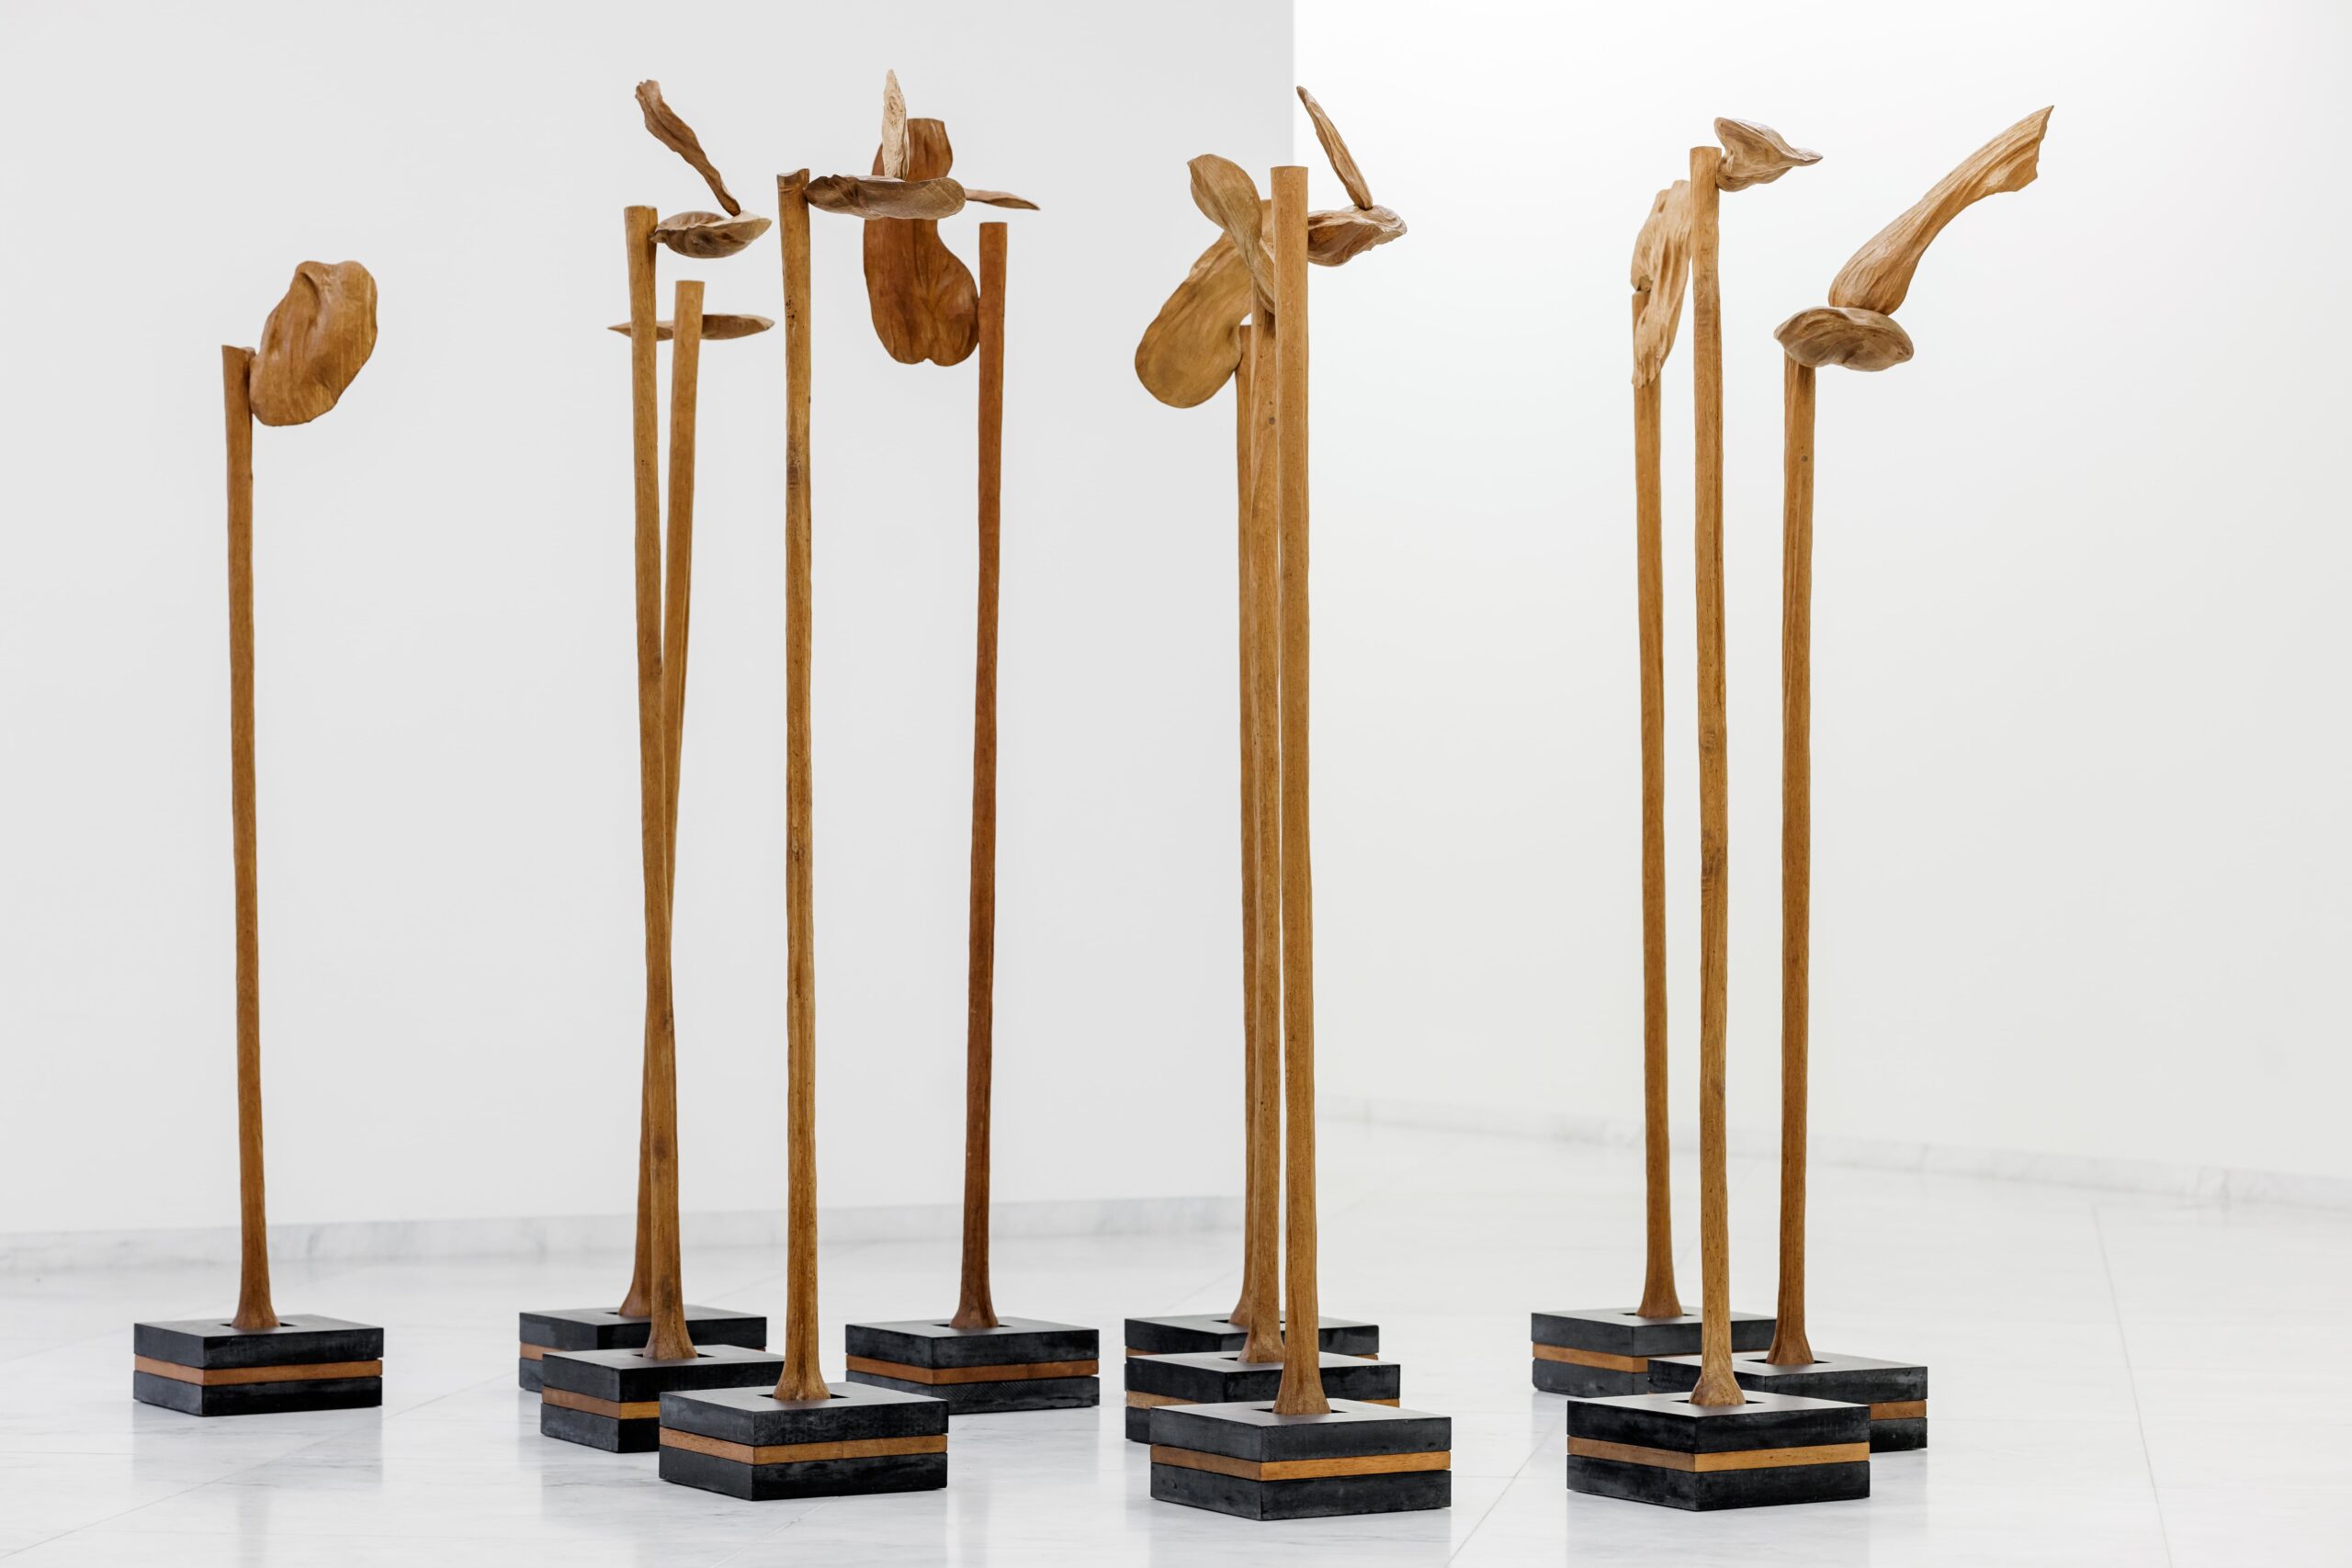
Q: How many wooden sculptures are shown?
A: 11